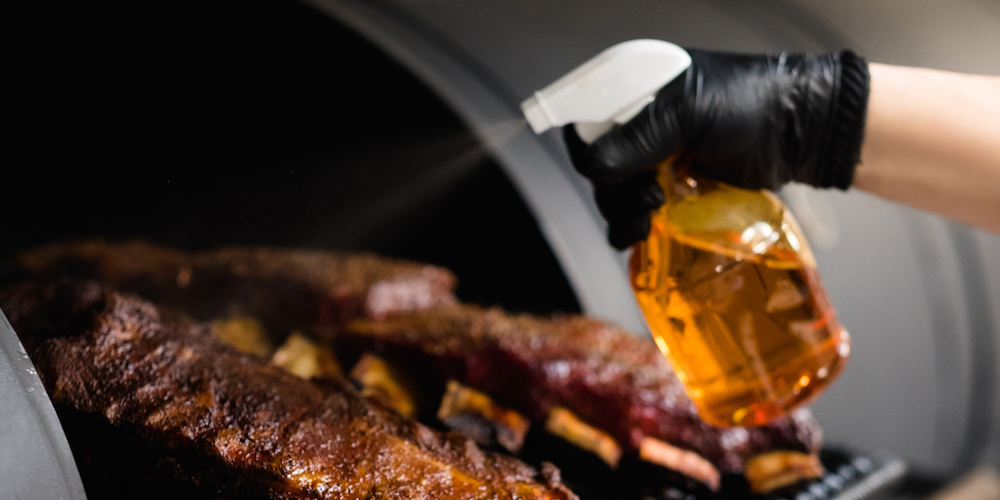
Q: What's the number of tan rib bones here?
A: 7